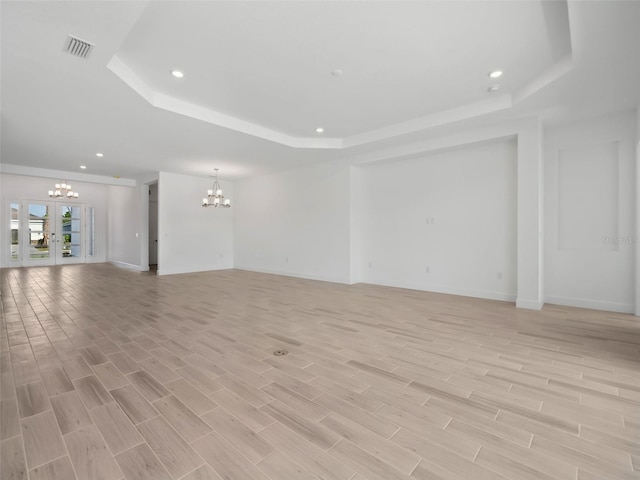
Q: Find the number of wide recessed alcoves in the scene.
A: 1